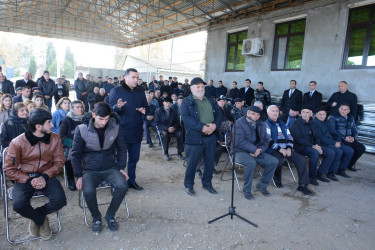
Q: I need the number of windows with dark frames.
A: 3